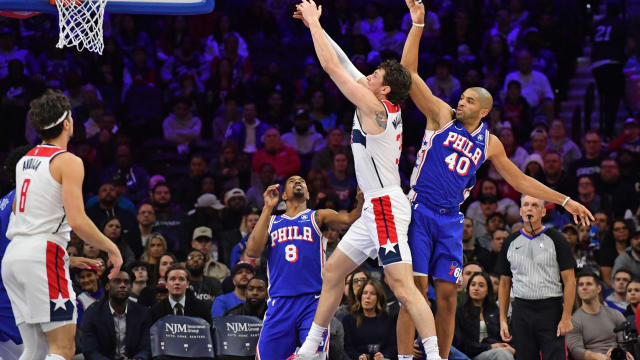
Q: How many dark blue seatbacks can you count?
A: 2